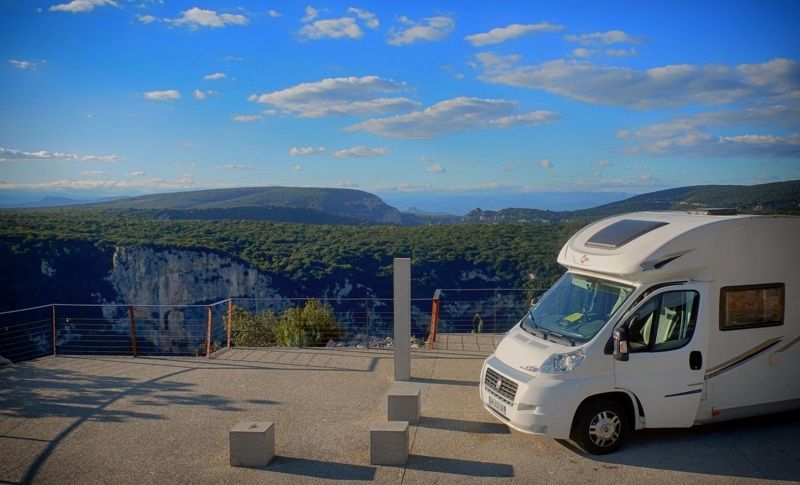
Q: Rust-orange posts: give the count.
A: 5